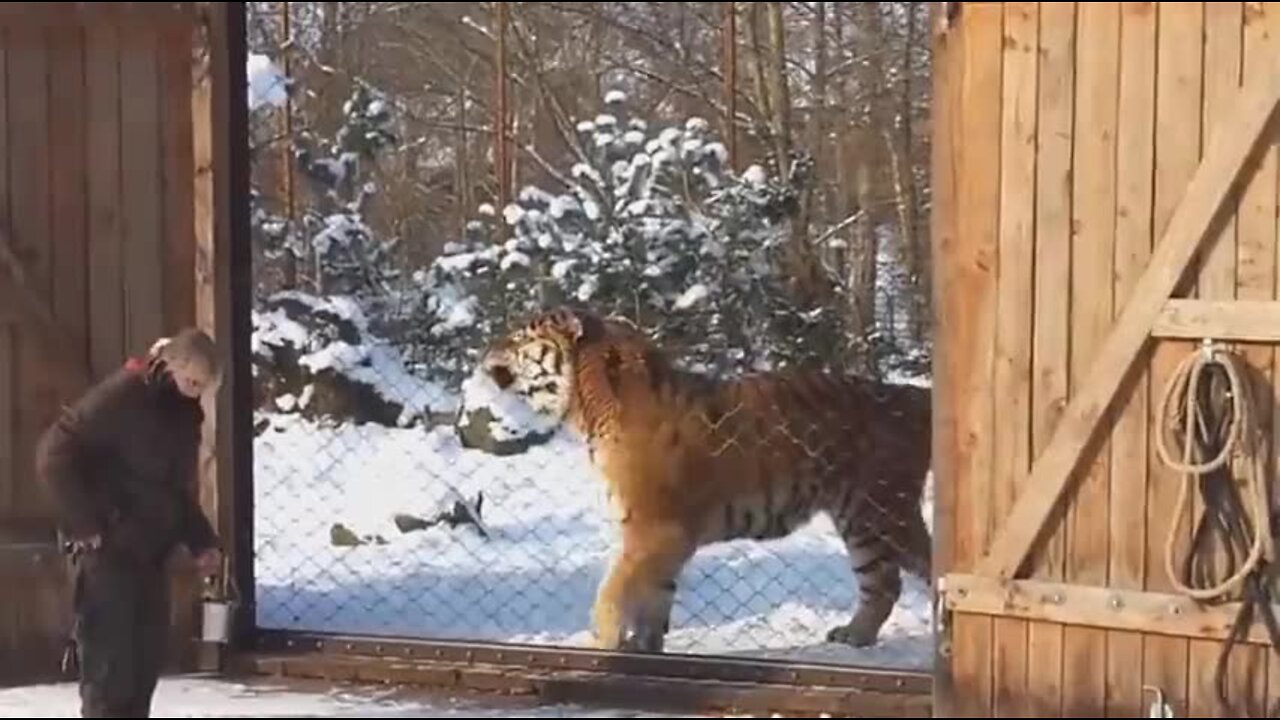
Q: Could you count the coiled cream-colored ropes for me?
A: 1